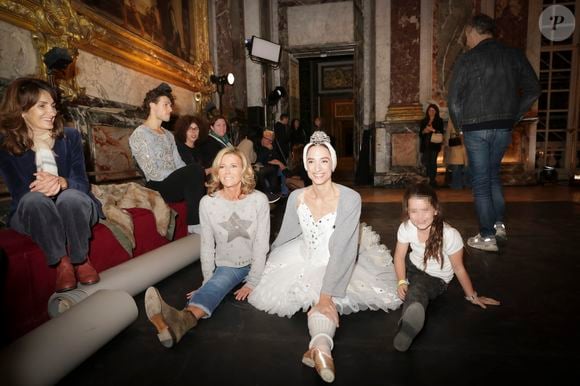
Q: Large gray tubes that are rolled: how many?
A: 2